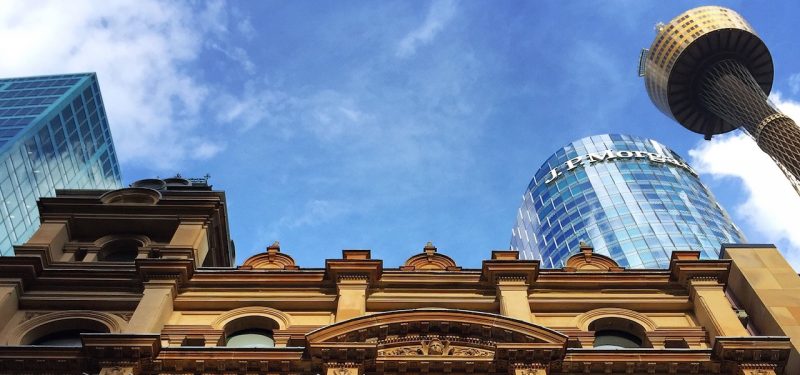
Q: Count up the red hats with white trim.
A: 0